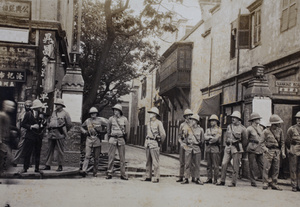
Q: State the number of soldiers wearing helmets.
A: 11